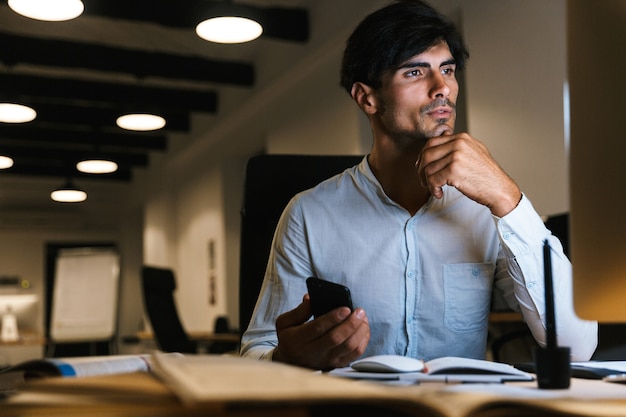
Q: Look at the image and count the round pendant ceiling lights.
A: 7